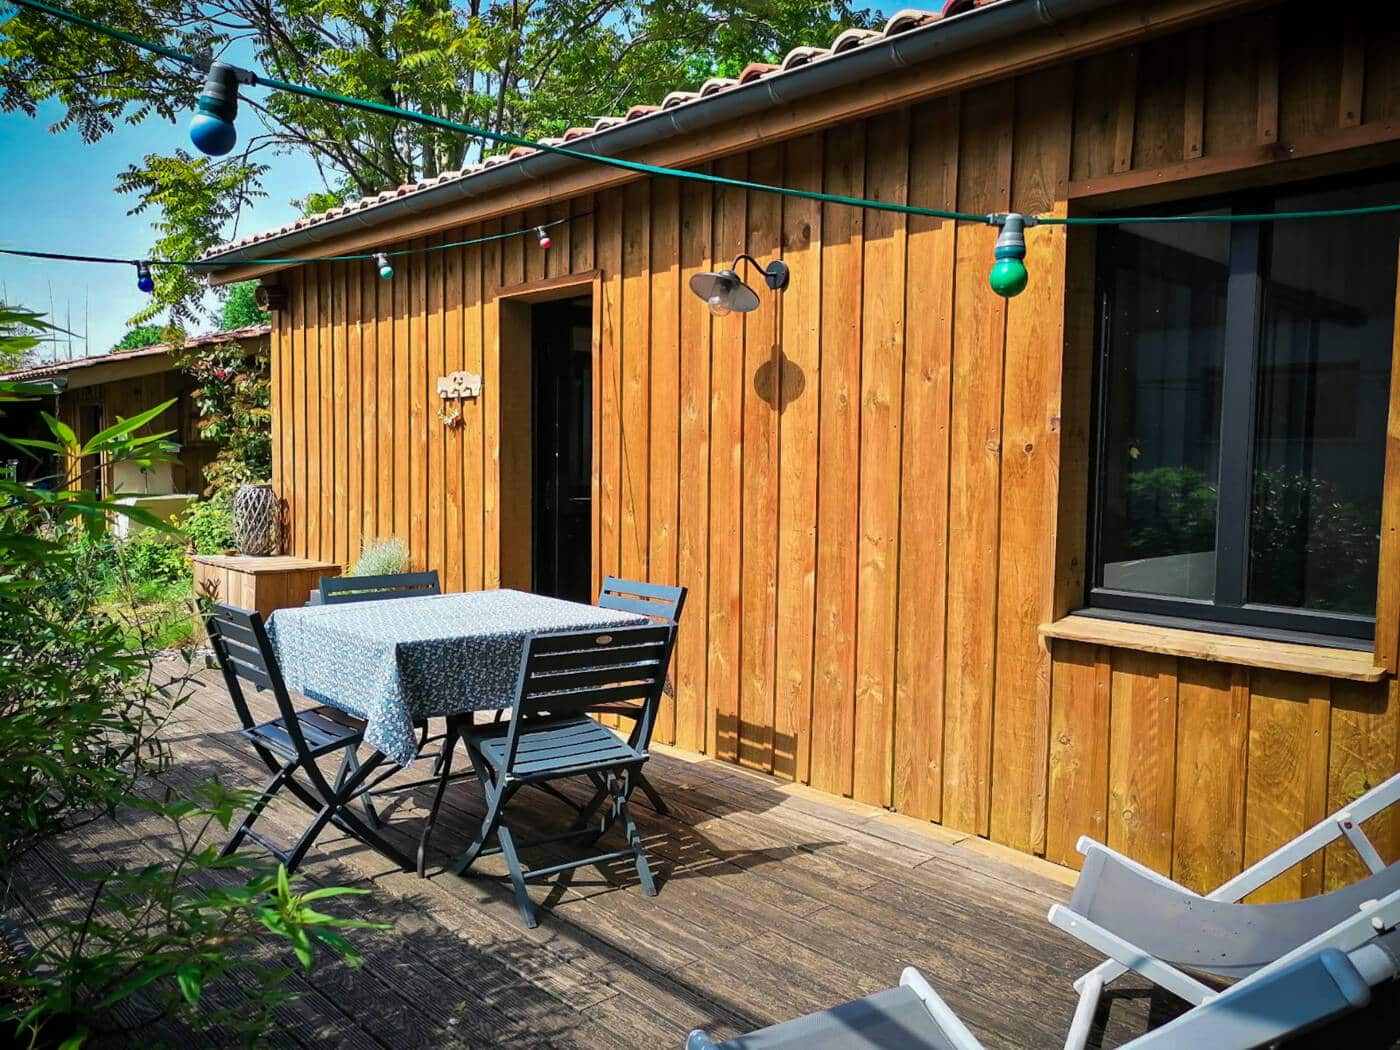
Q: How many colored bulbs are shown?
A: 5